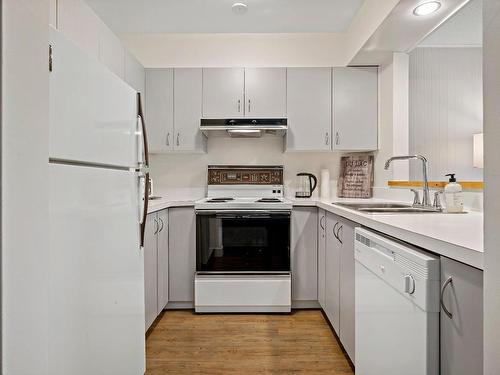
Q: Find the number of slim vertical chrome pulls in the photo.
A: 12